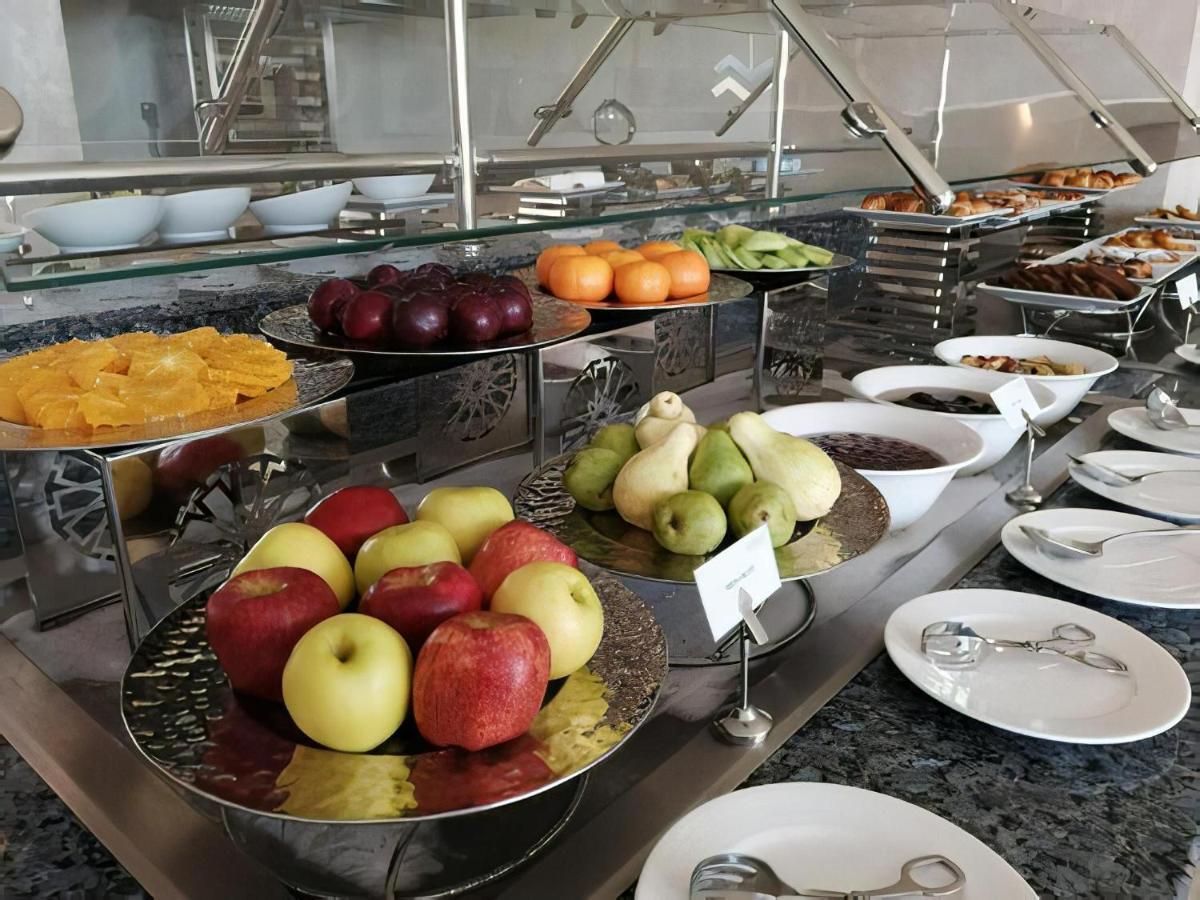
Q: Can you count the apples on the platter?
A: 10